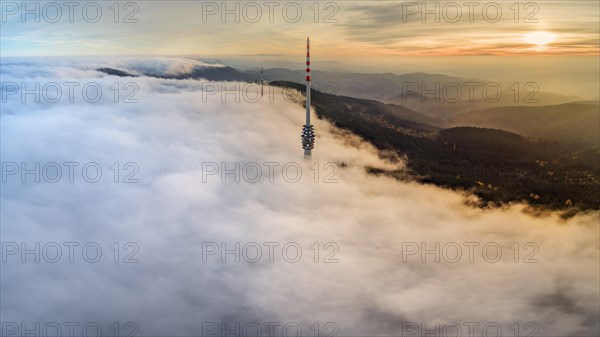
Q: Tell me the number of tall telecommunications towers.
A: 2